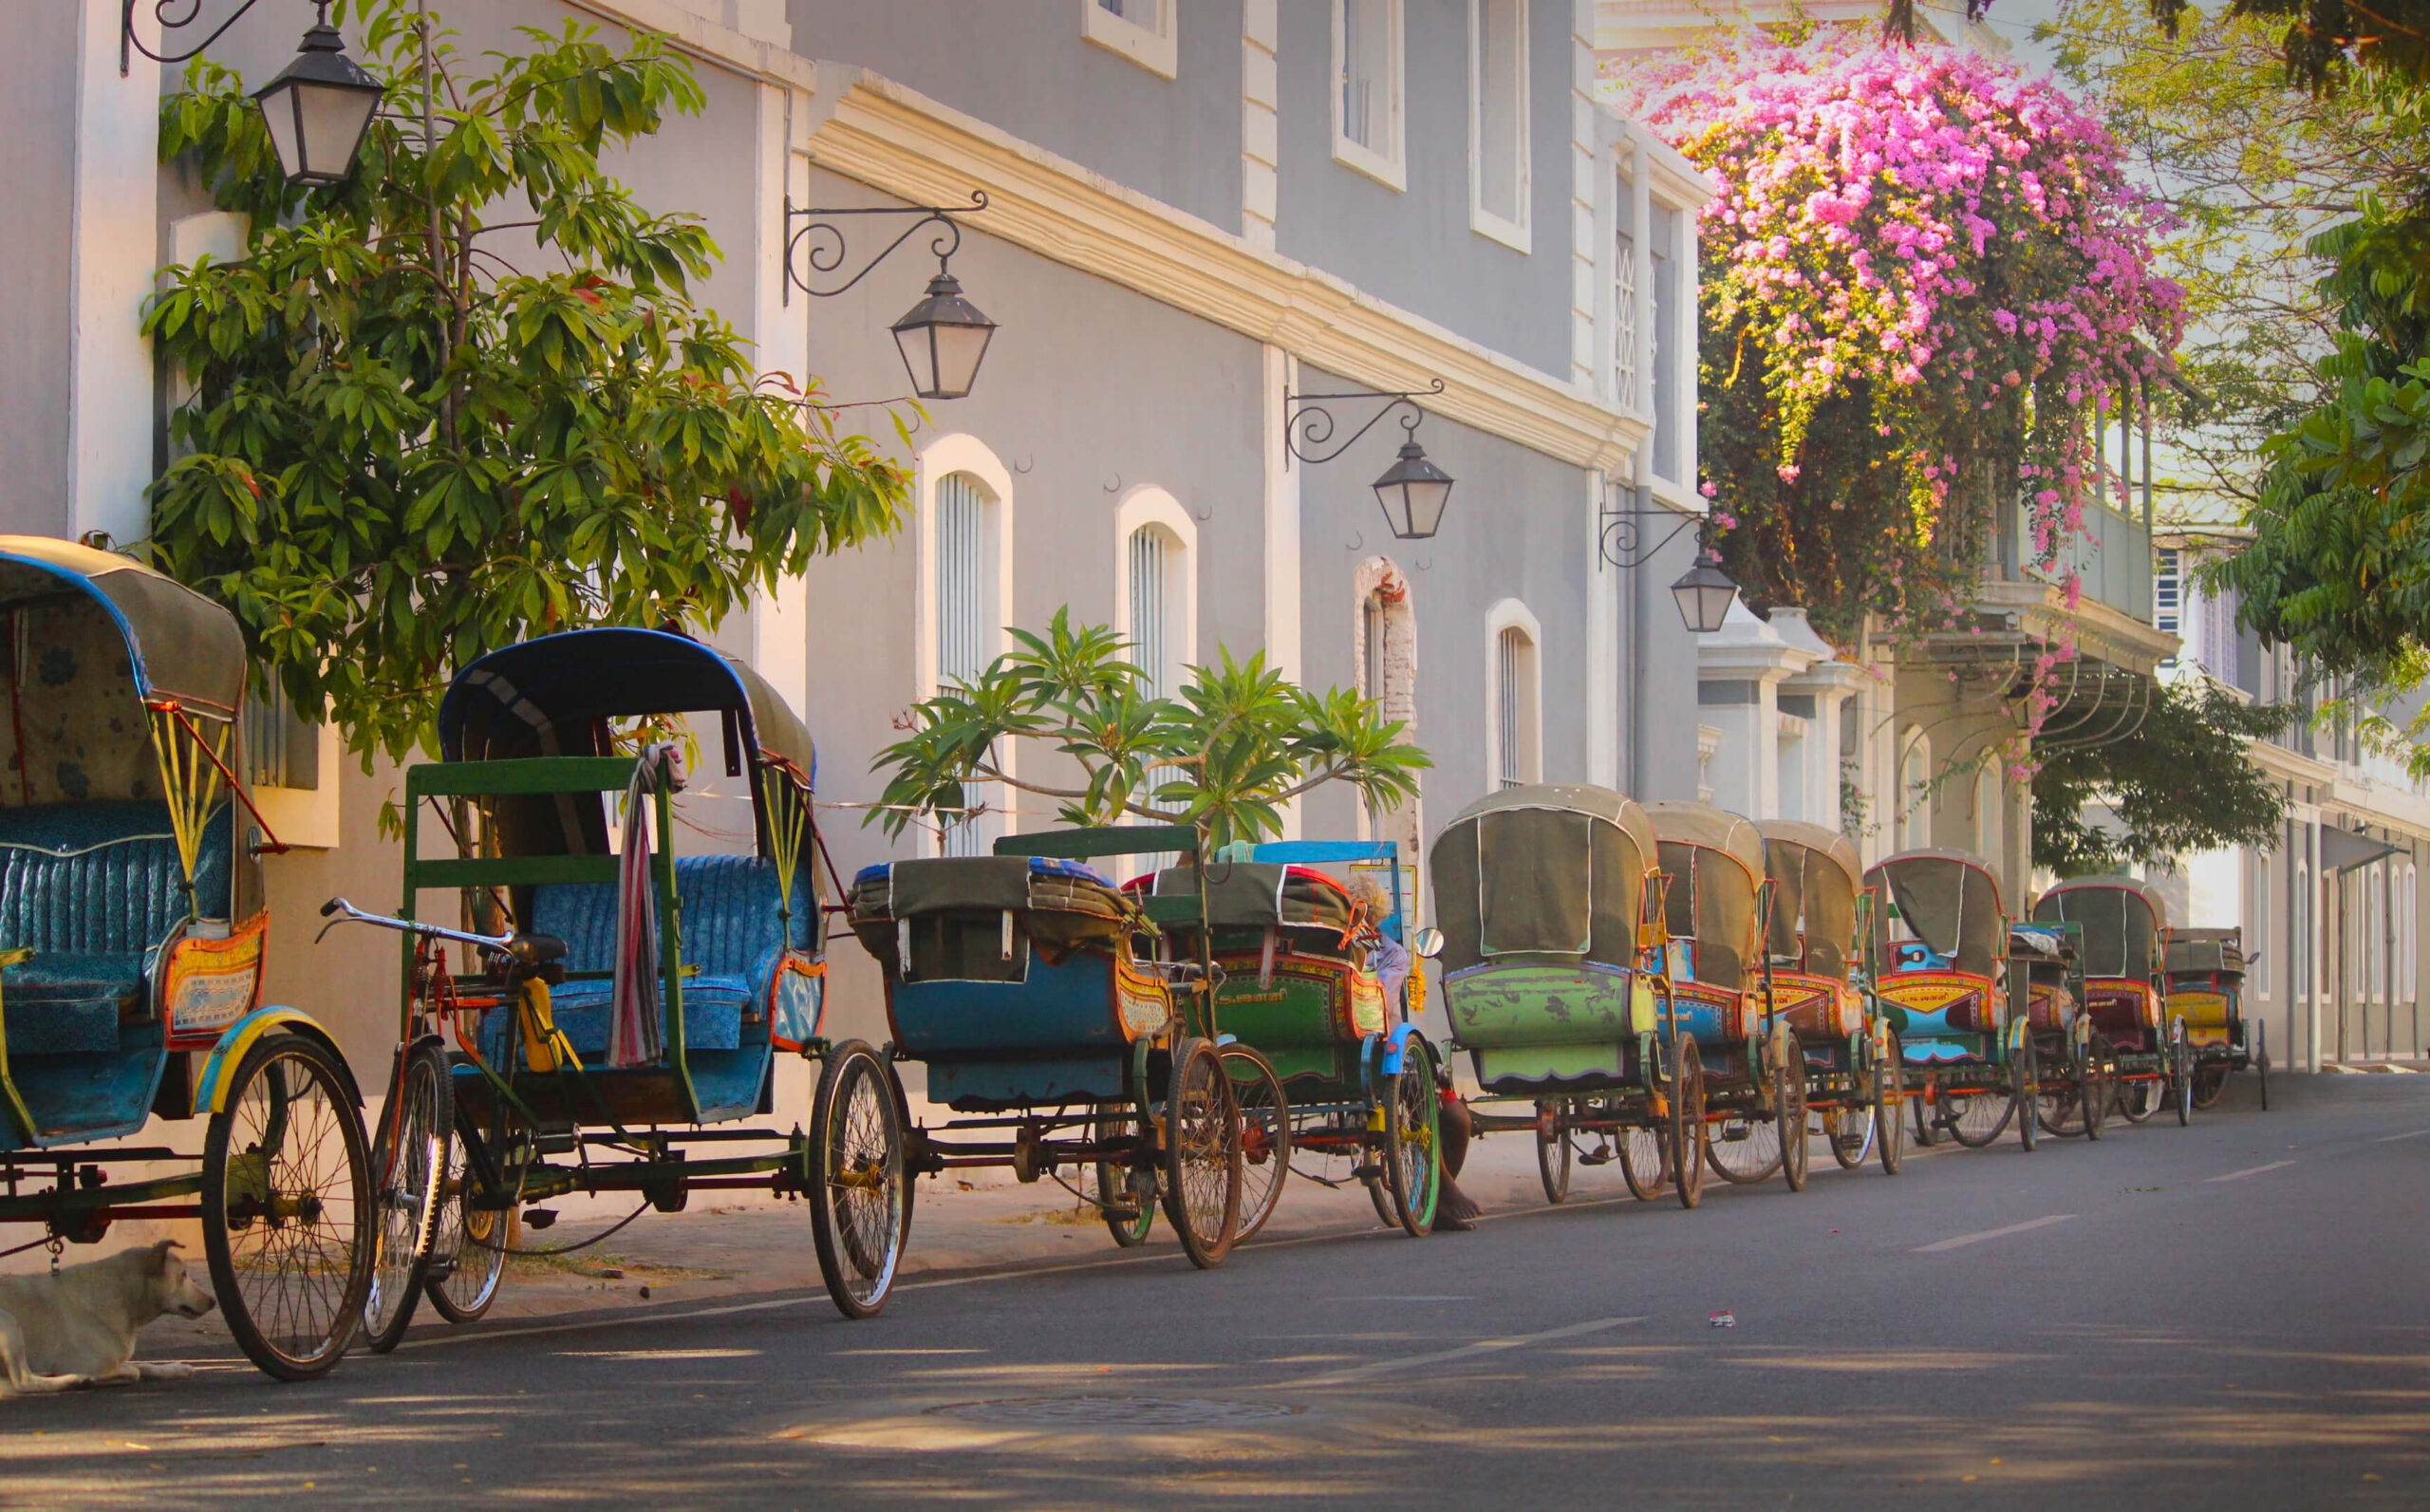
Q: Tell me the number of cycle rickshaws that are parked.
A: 11